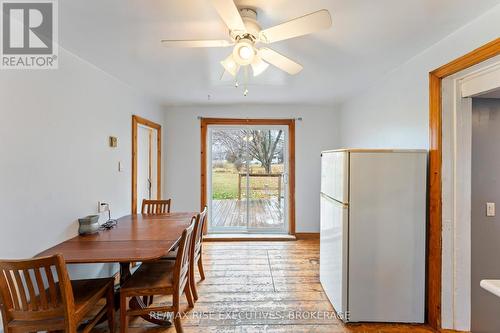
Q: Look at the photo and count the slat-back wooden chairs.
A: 4